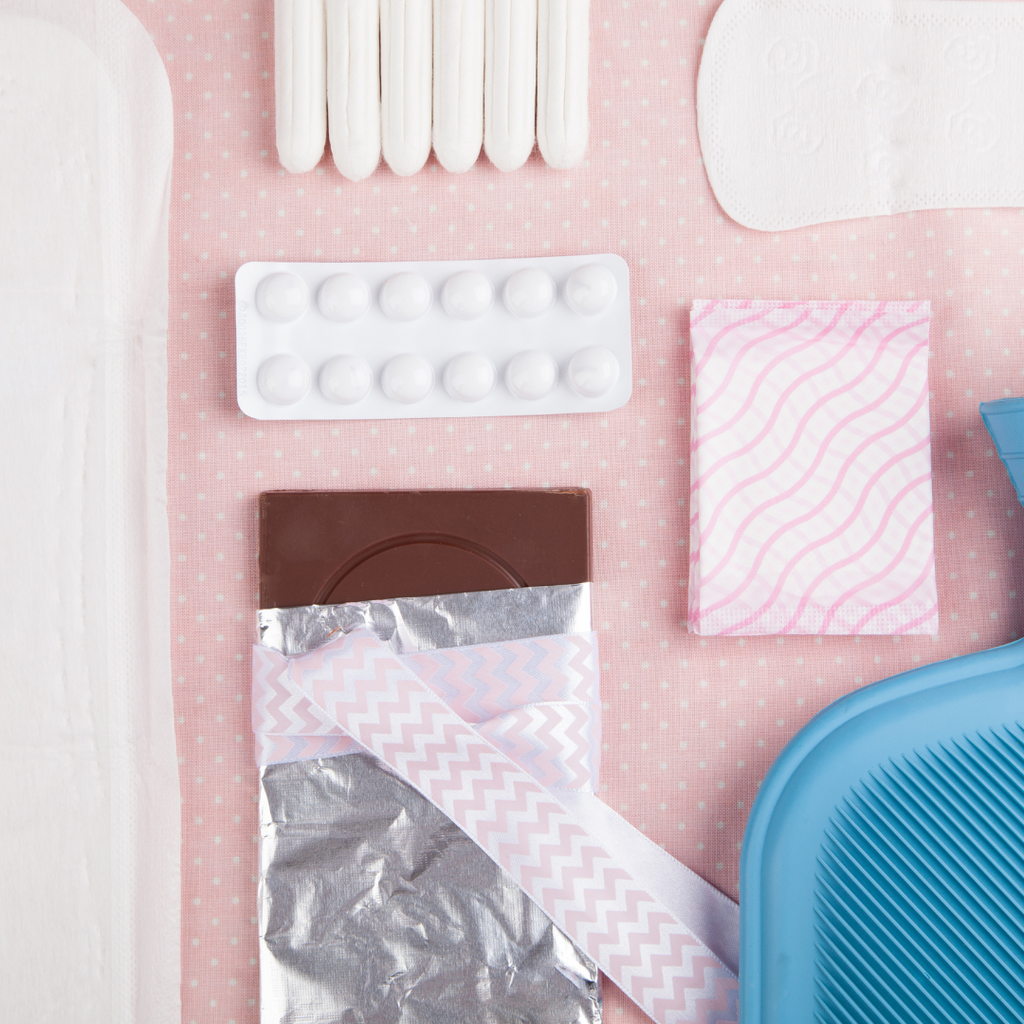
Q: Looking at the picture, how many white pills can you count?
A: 12